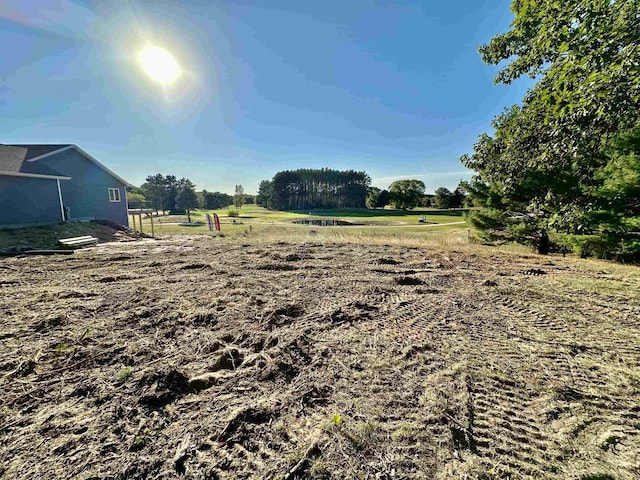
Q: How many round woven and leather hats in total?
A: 0